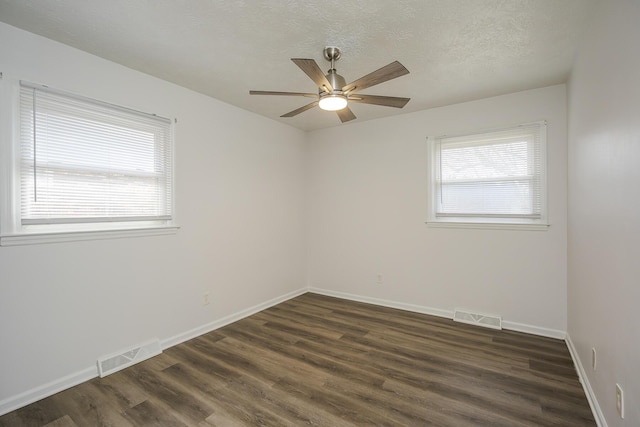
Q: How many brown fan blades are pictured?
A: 6